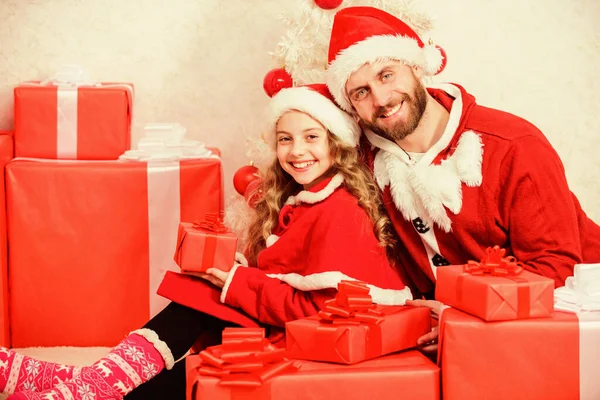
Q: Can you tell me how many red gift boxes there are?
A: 8